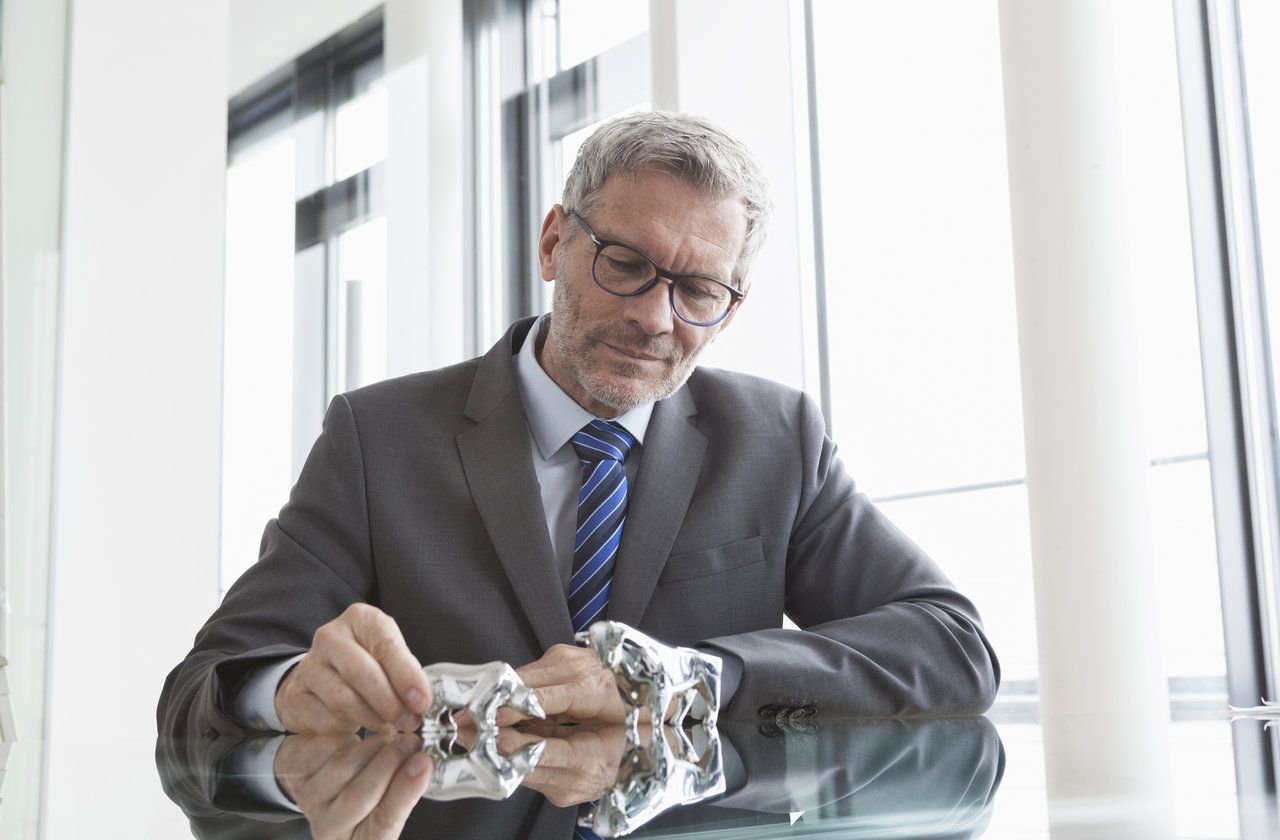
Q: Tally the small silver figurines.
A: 2